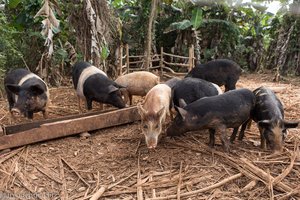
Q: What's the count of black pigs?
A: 6